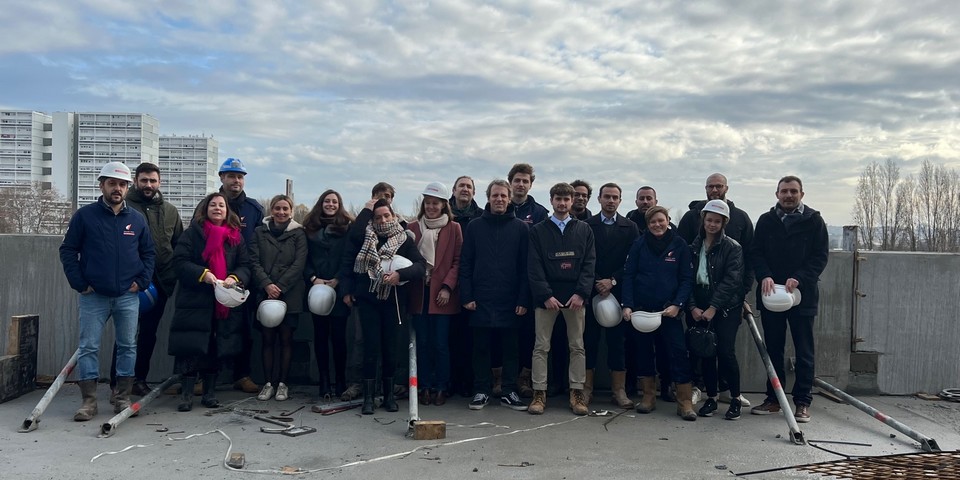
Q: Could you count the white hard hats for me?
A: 10